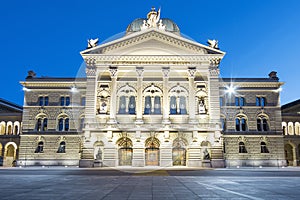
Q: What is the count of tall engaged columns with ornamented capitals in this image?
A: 4